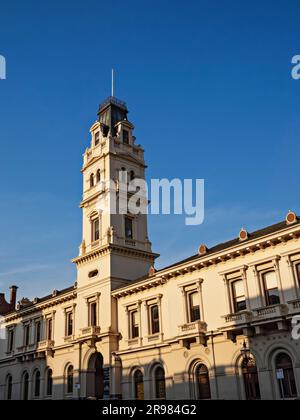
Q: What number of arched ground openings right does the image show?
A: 5